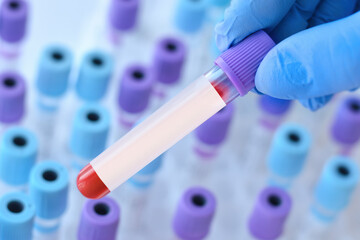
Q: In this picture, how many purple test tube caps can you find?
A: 12